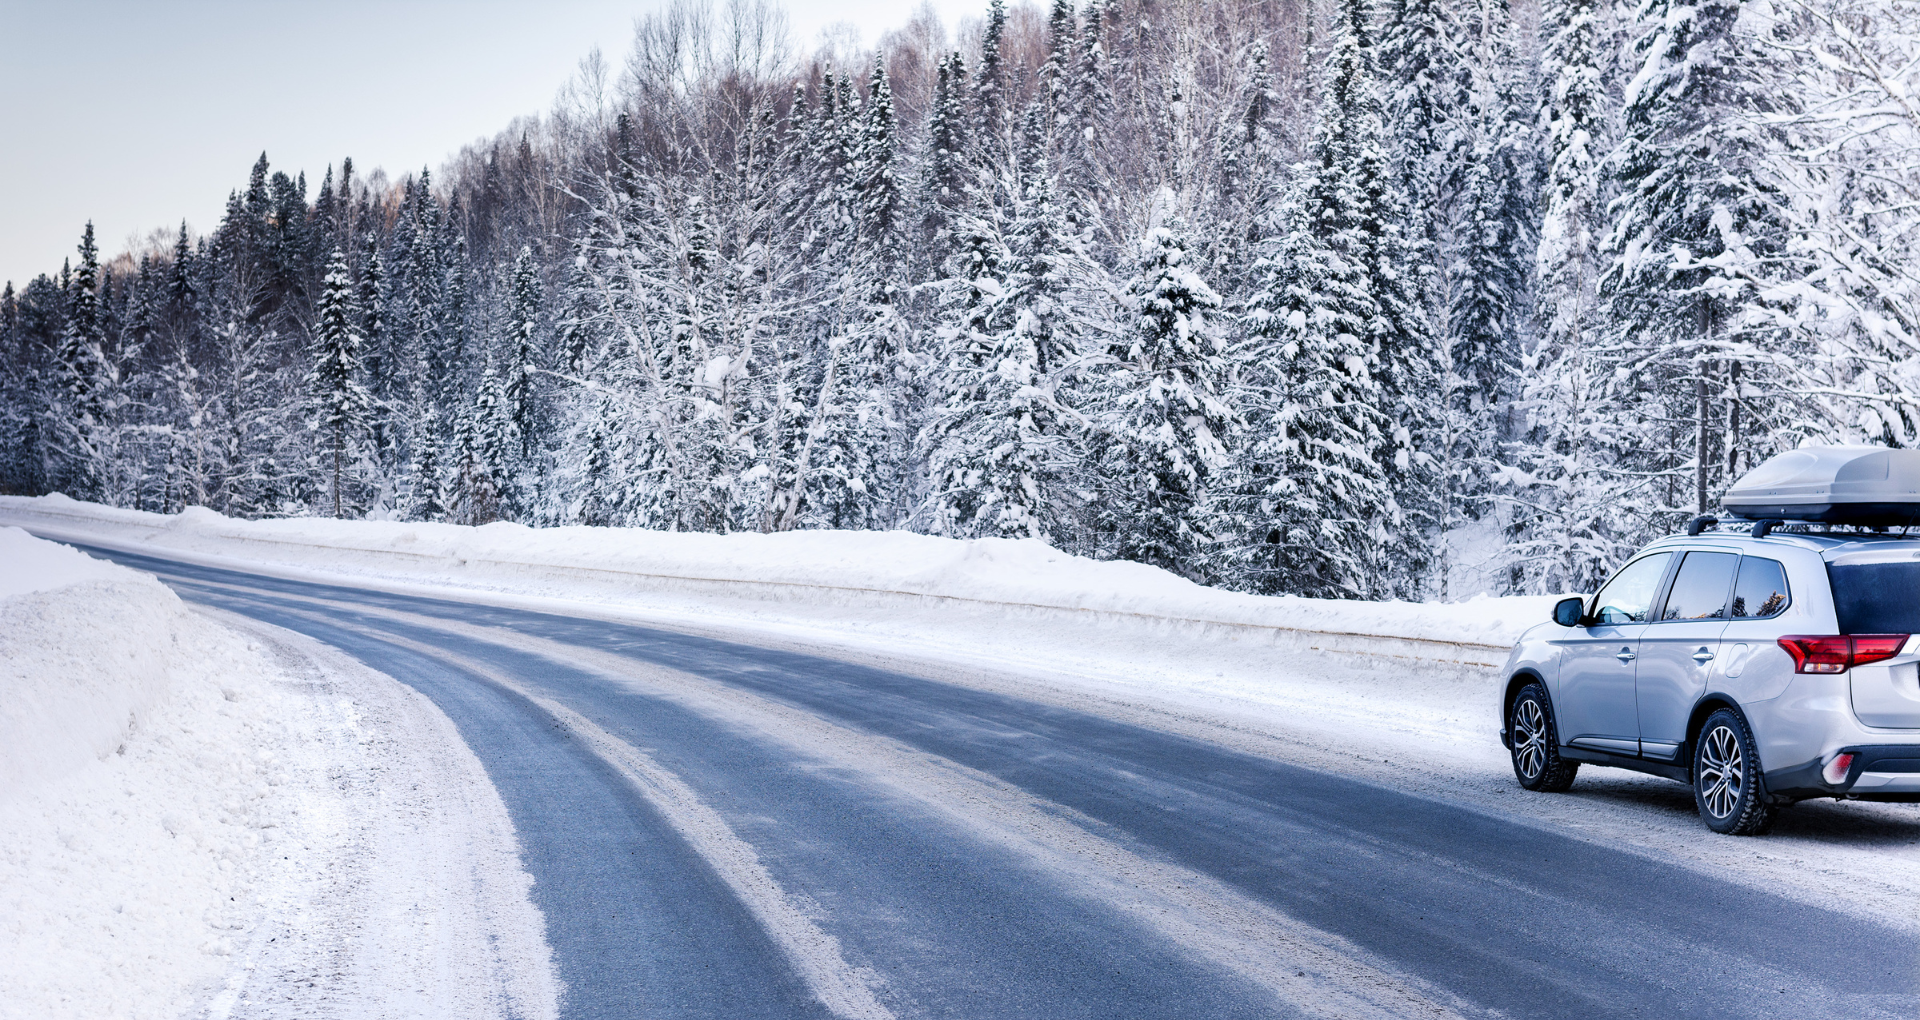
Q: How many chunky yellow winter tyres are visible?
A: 0